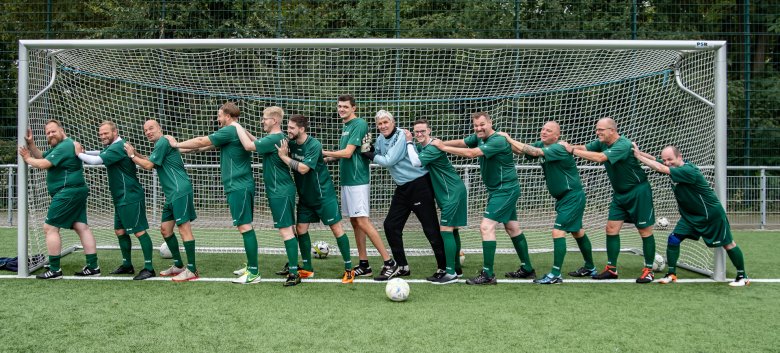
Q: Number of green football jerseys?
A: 12